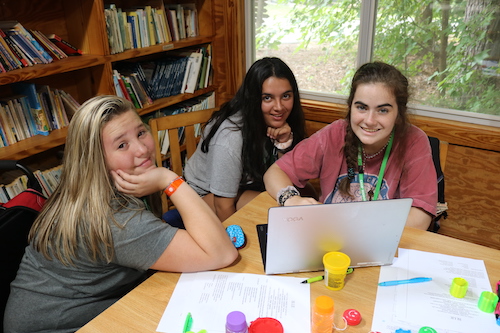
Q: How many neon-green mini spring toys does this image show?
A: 2